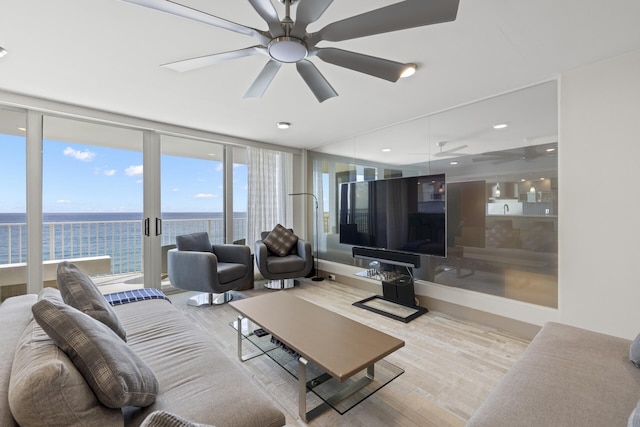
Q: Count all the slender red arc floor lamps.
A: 0